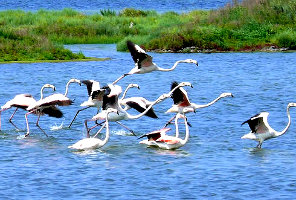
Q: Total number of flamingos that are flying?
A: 1